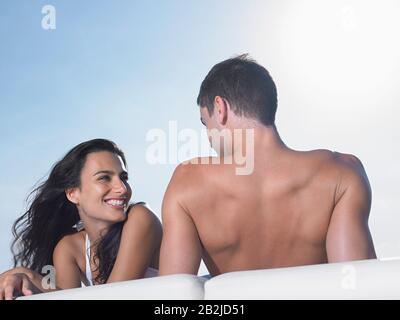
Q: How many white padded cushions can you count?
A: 2